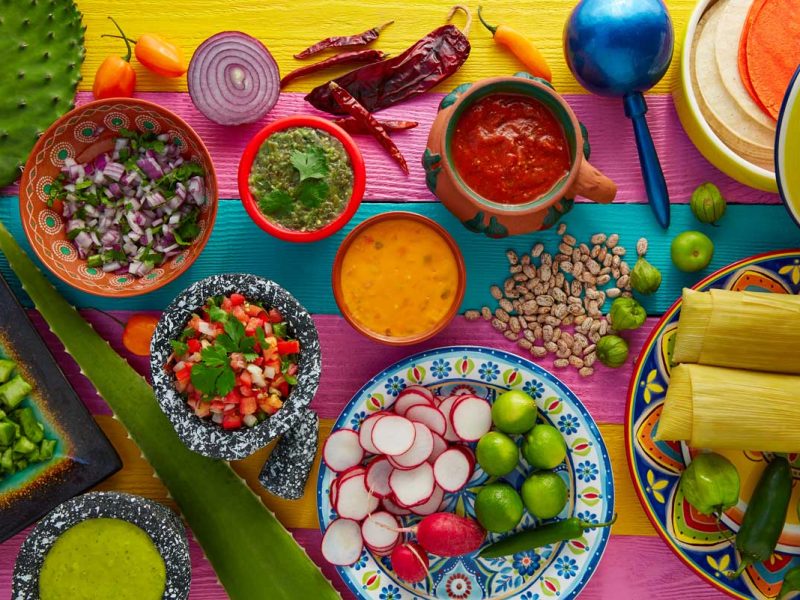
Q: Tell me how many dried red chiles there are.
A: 5